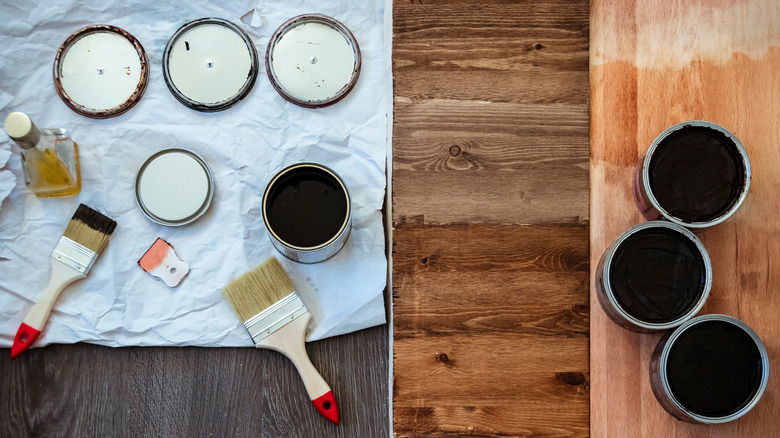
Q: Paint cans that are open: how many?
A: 4